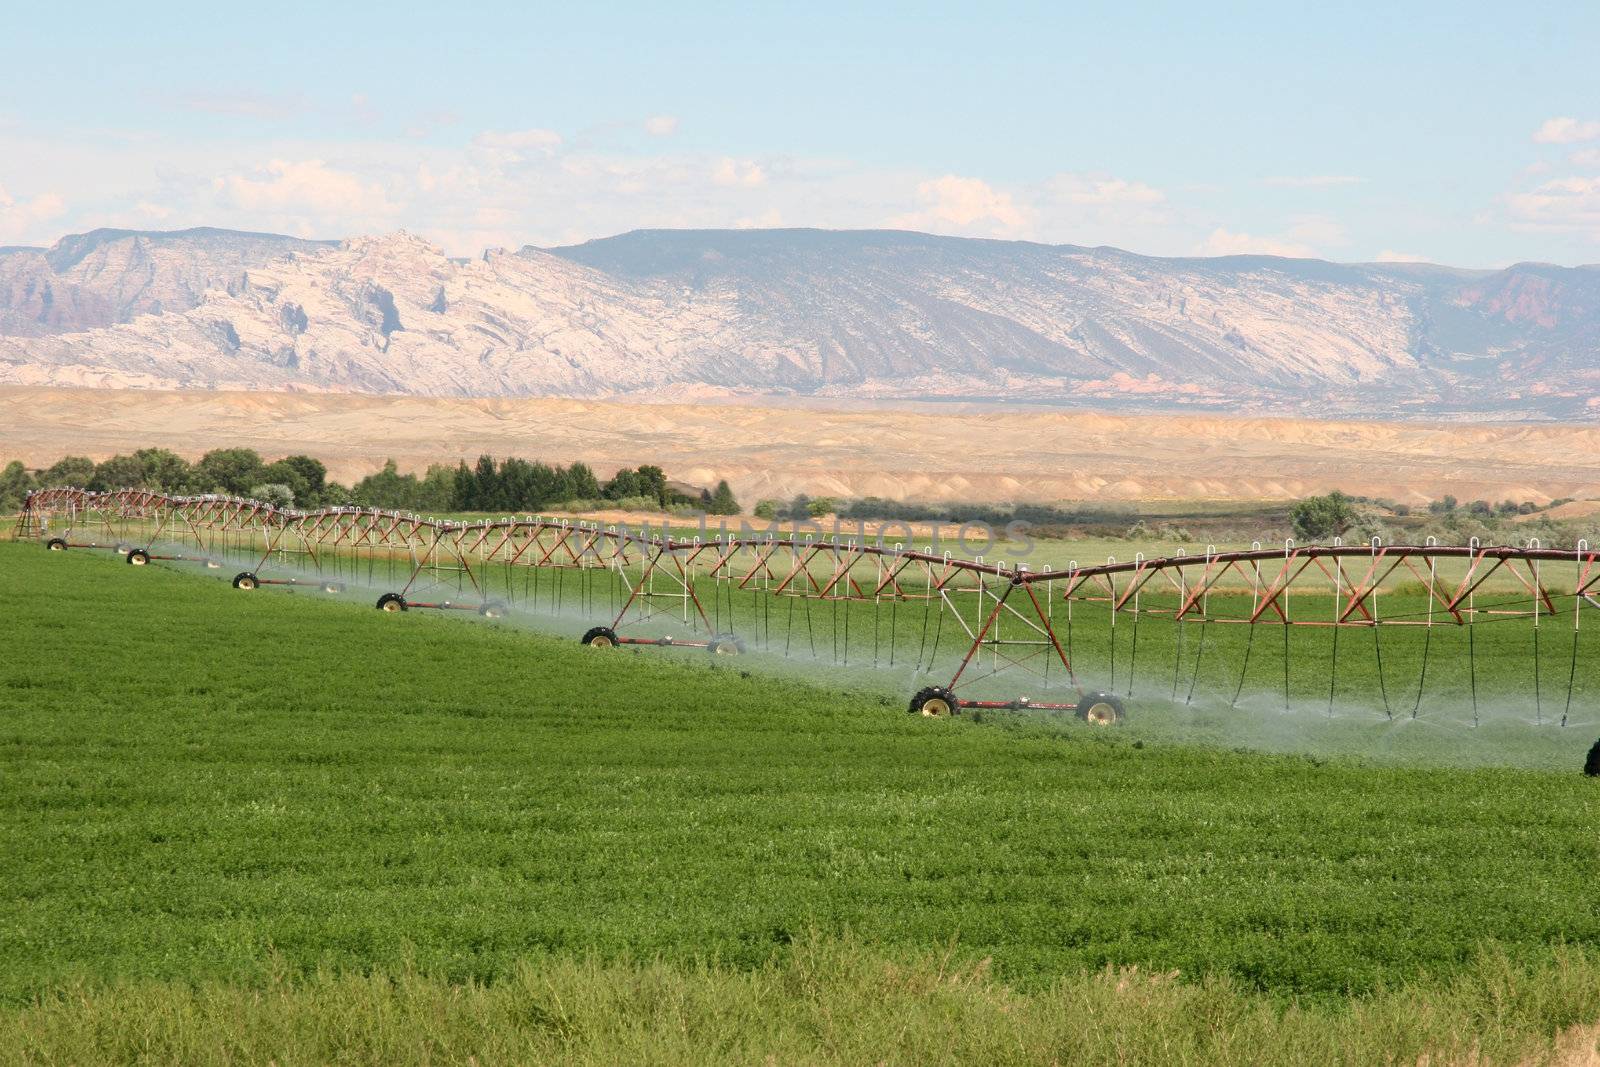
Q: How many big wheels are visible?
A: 13